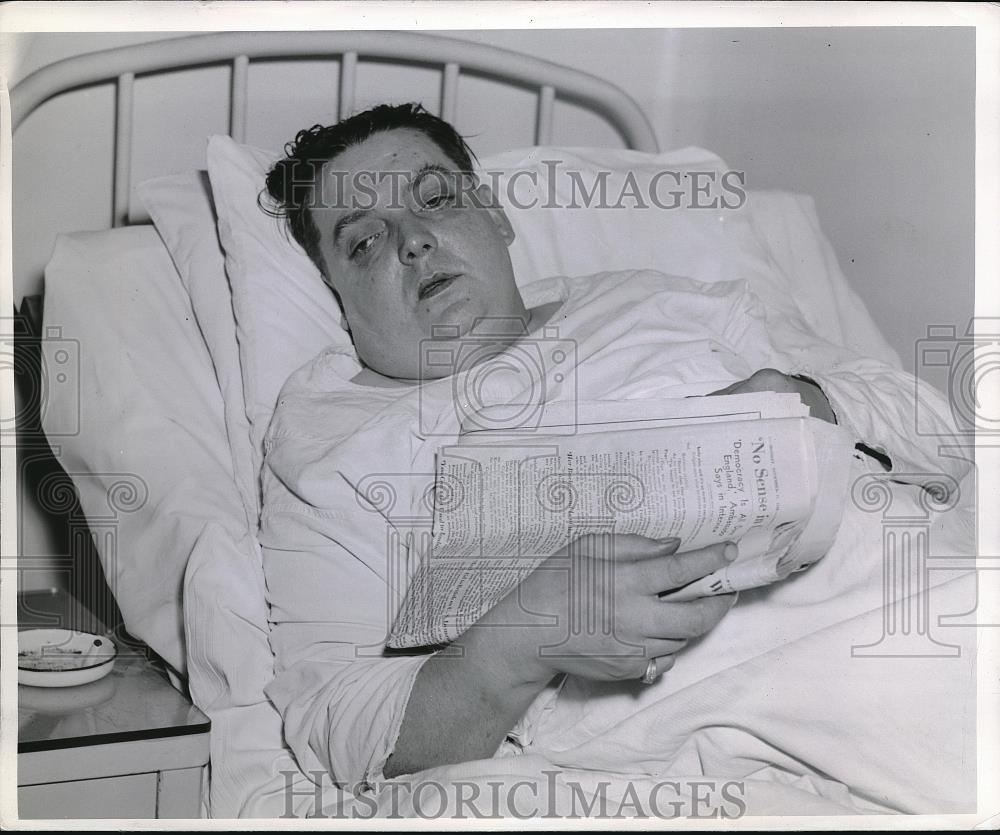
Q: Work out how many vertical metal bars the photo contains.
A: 5